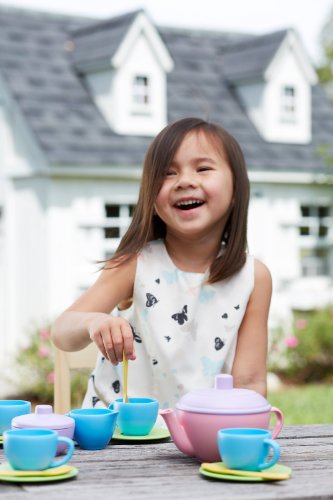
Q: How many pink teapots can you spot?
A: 1